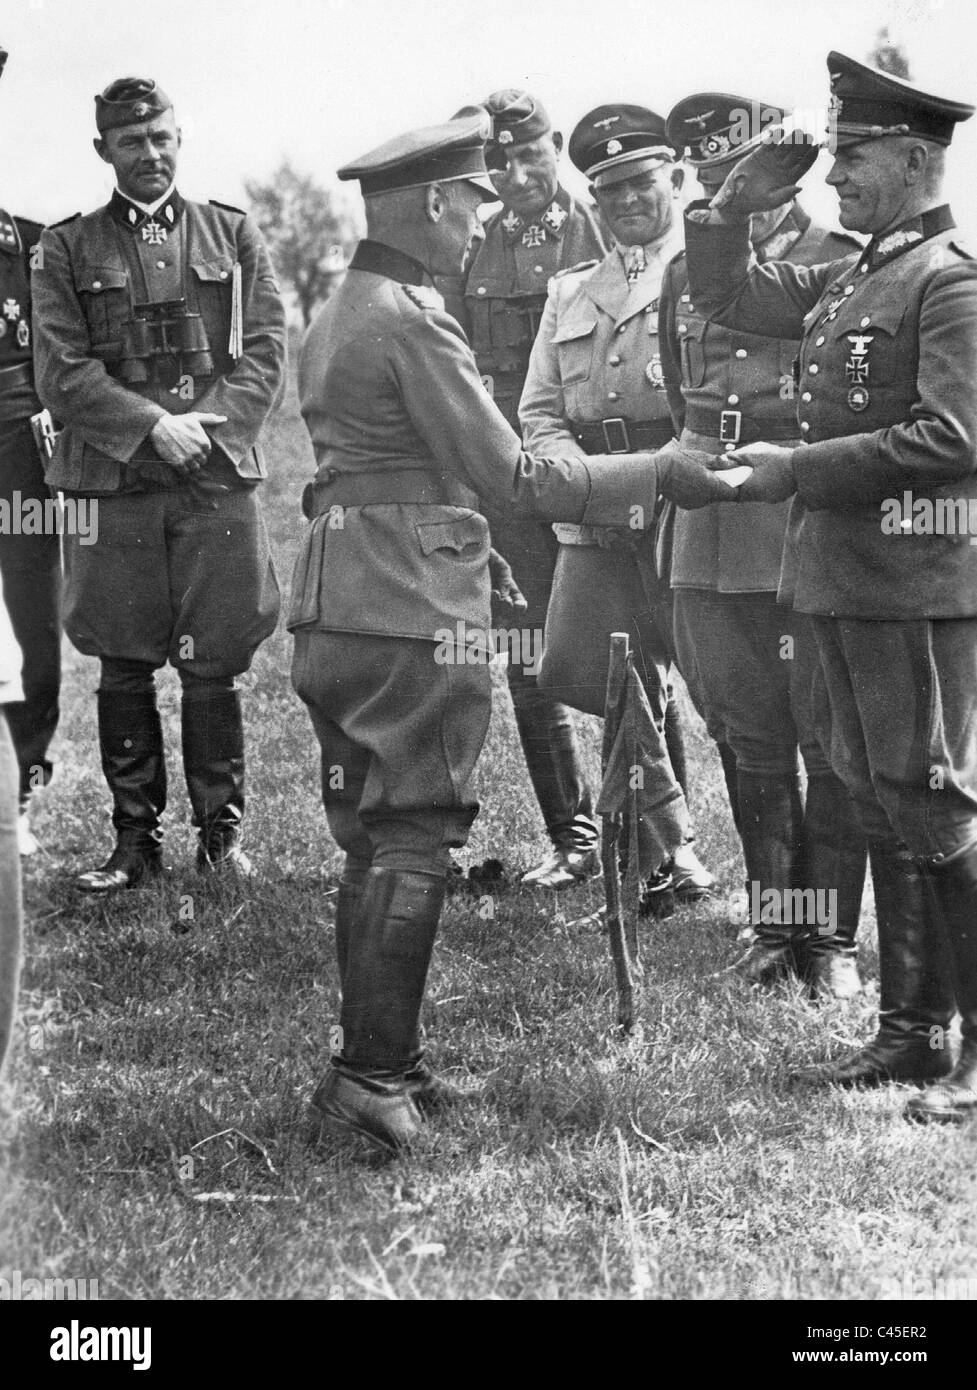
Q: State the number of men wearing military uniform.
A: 7